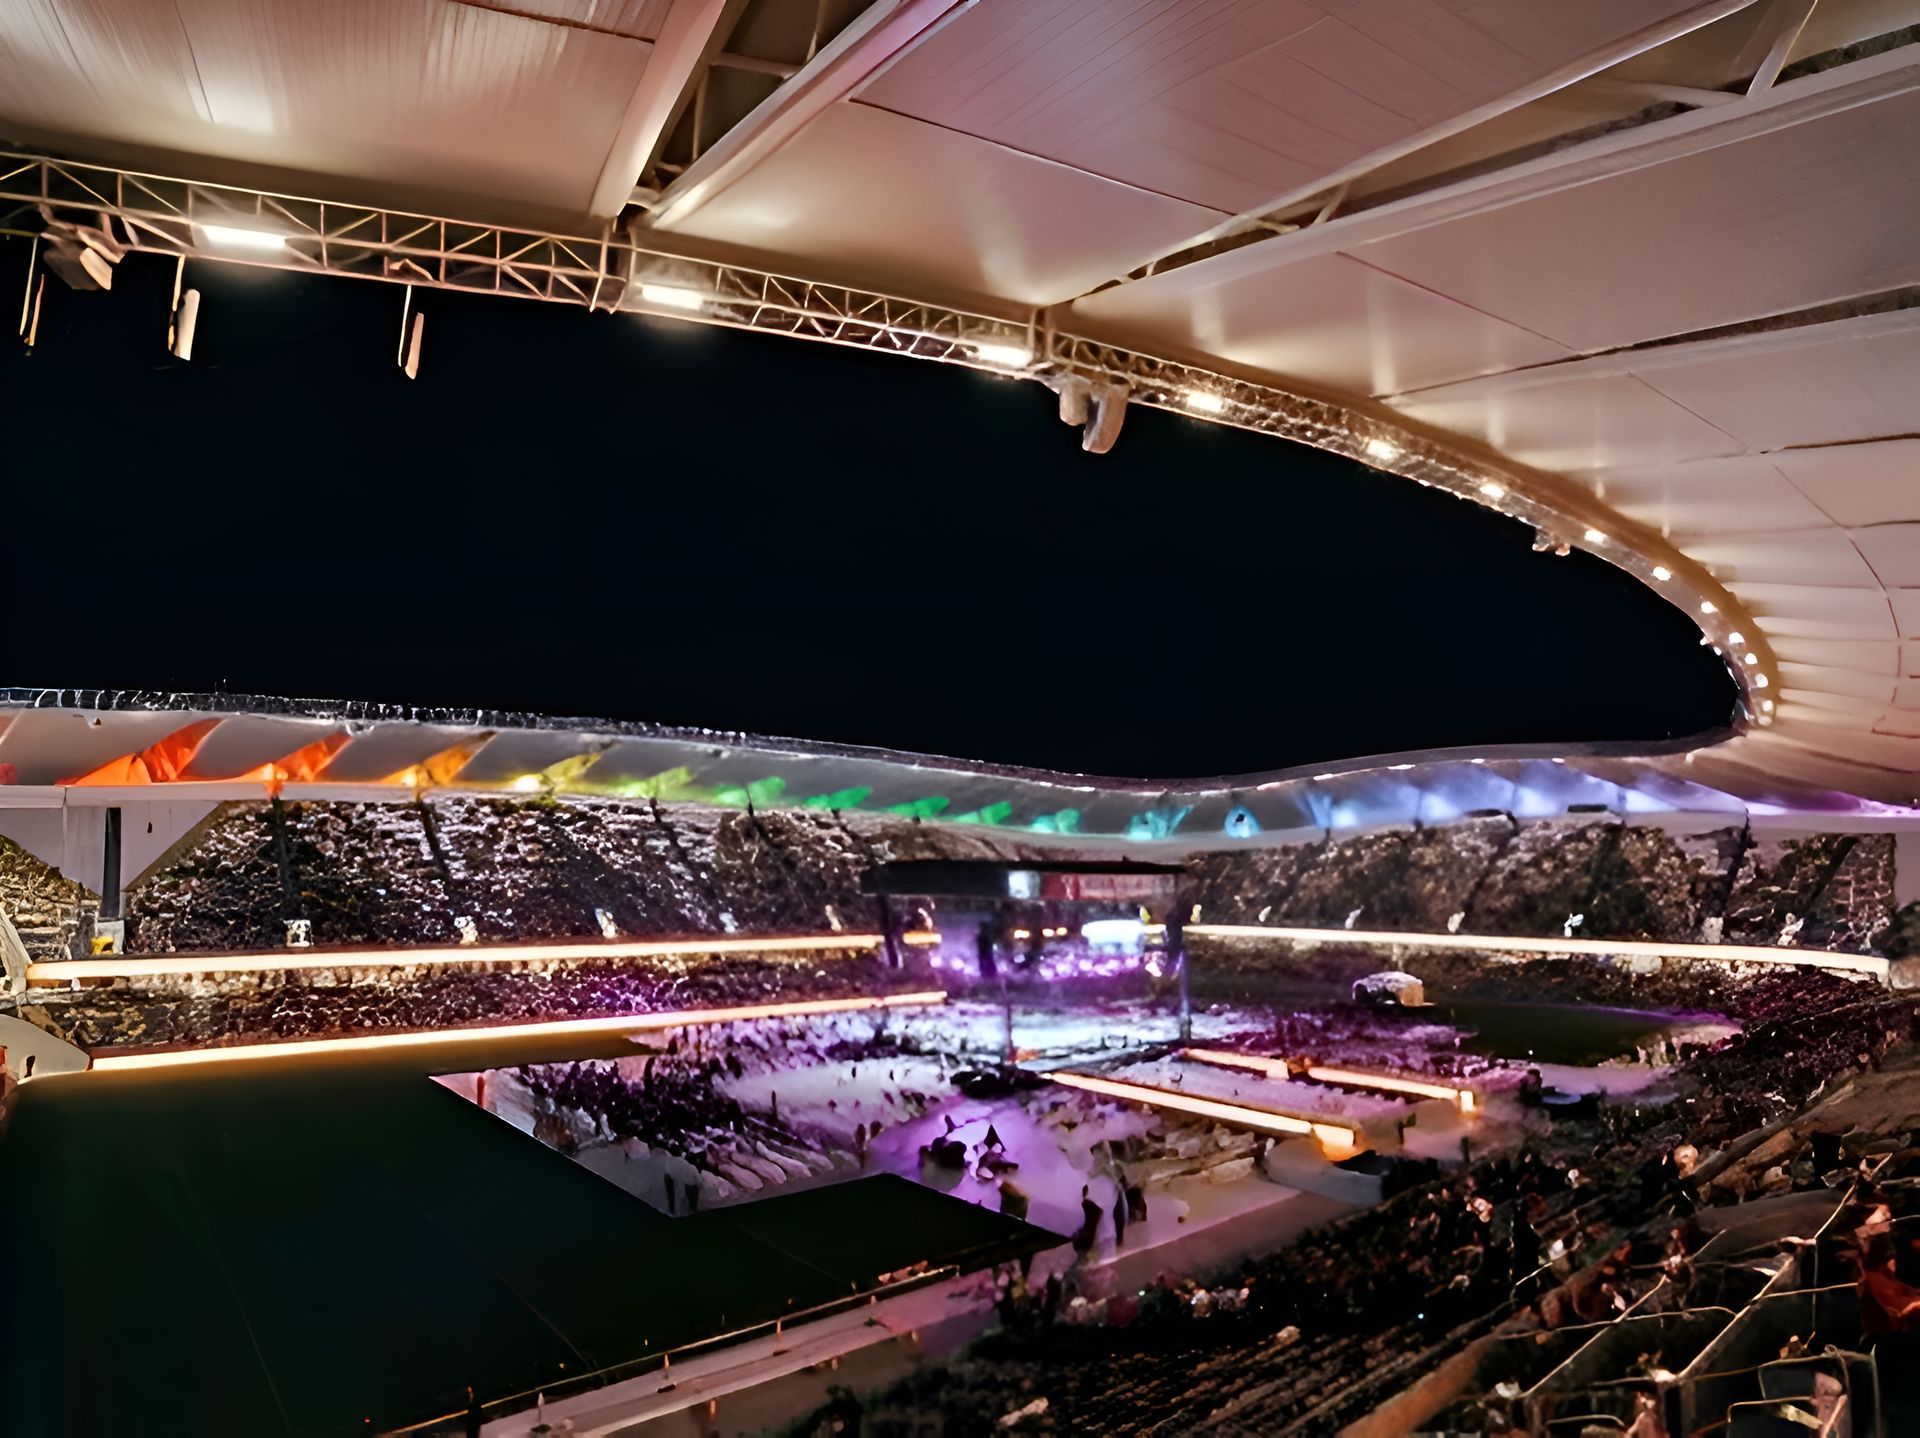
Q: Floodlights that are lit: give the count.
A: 13